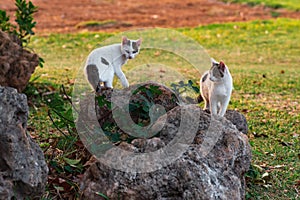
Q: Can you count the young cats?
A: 2